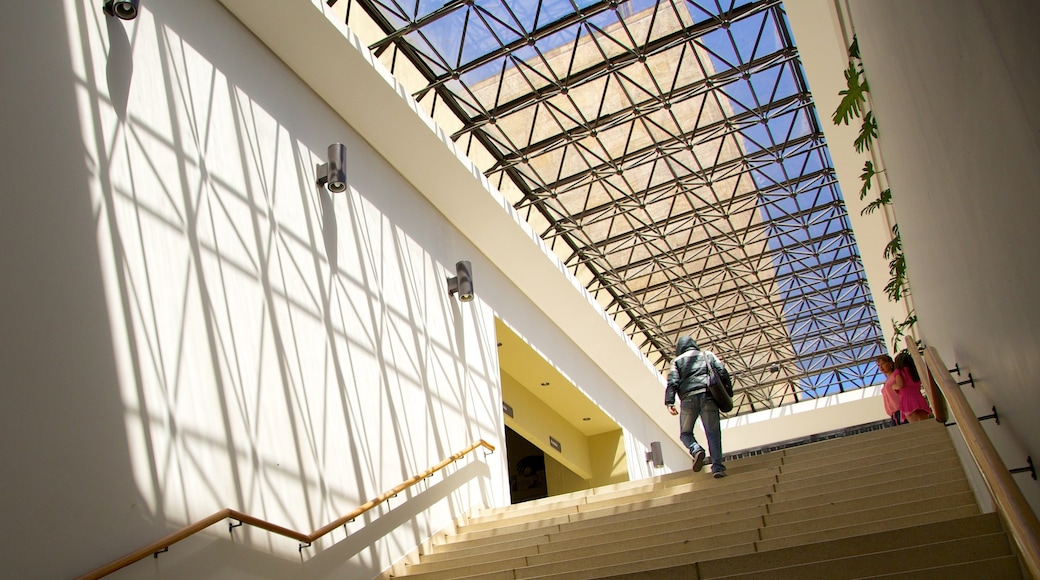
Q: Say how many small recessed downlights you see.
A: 3